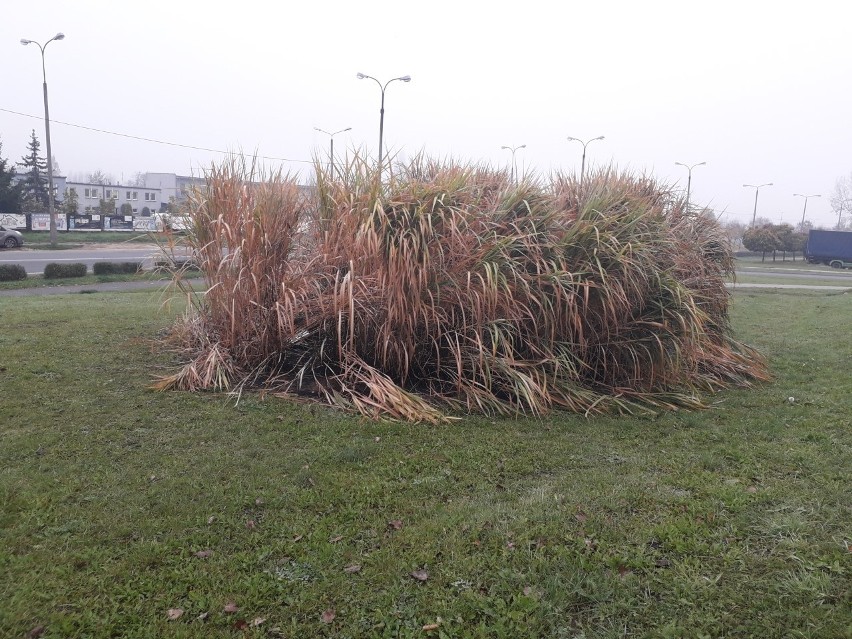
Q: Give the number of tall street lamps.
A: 8